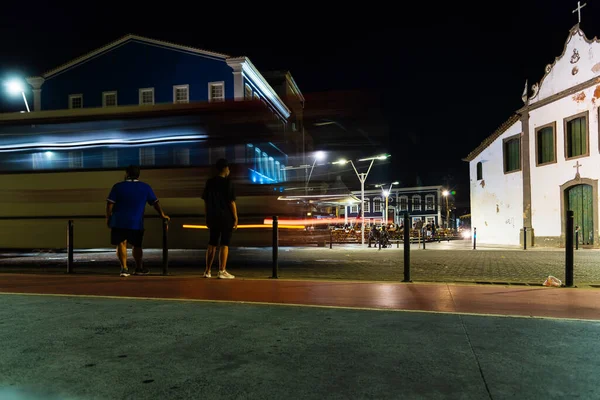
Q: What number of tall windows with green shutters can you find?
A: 3